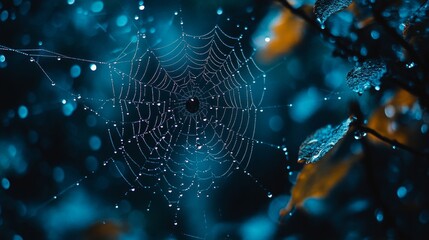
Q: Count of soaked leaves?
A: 3